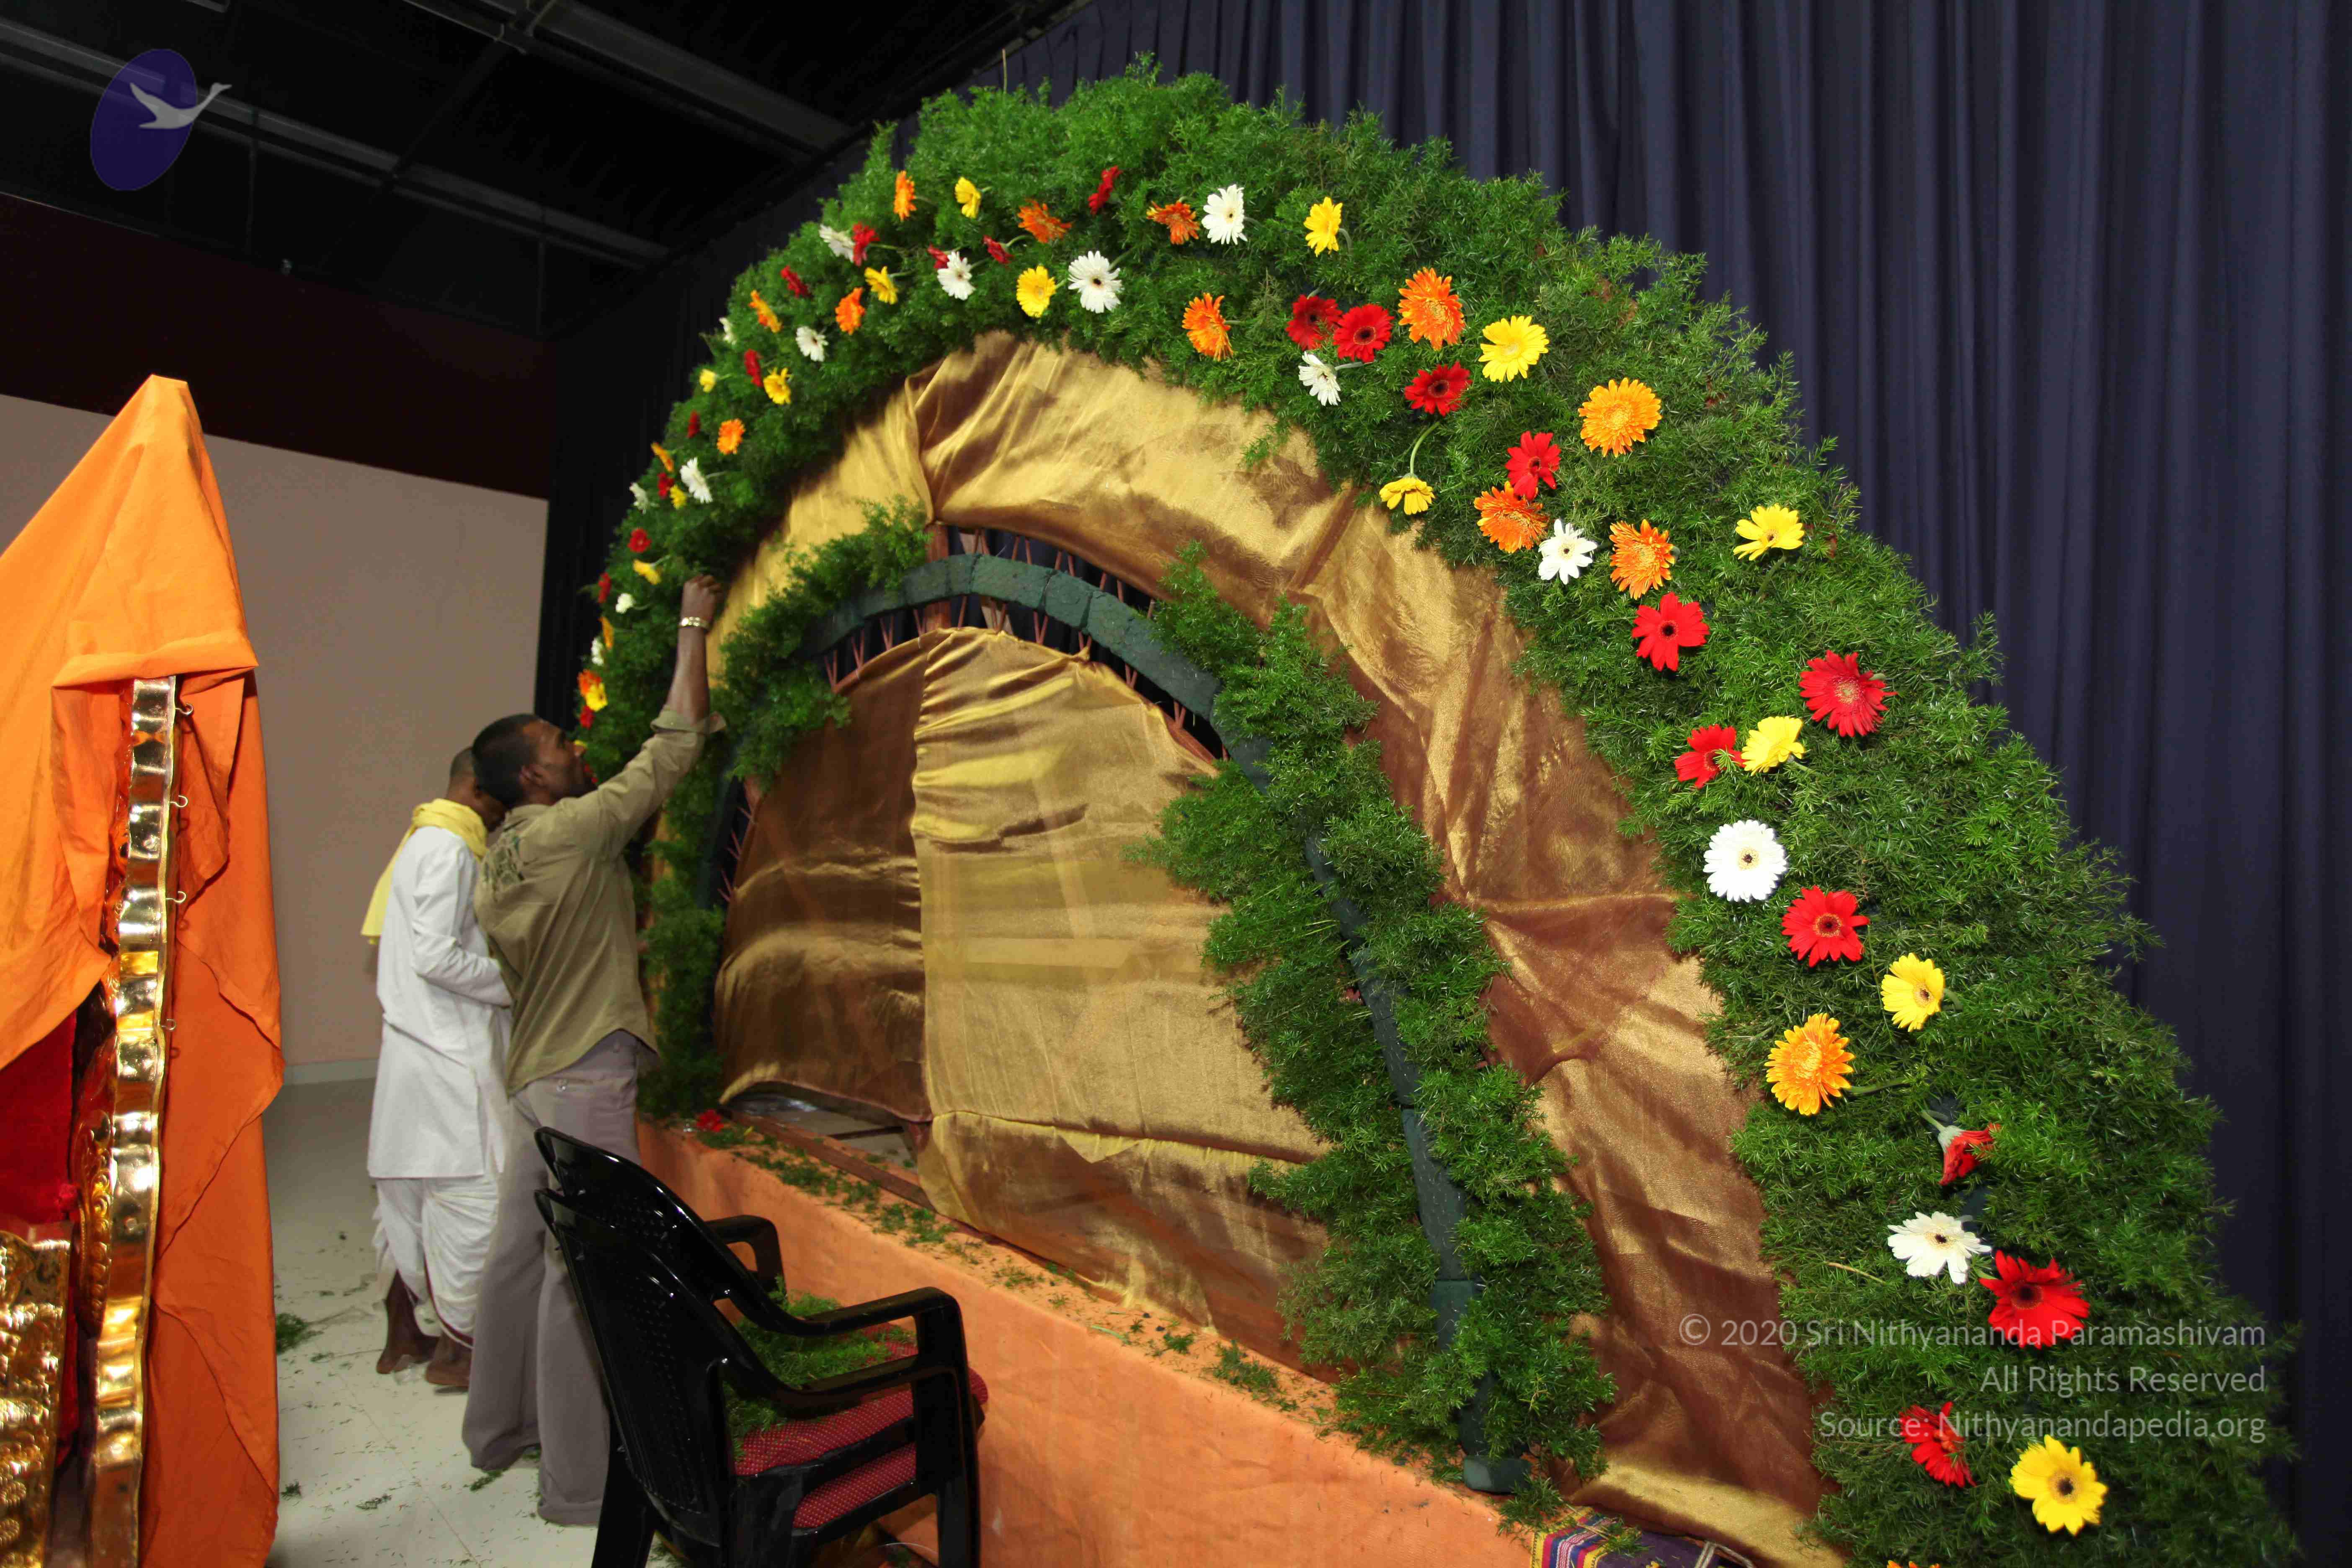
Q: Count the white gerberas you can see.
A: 14